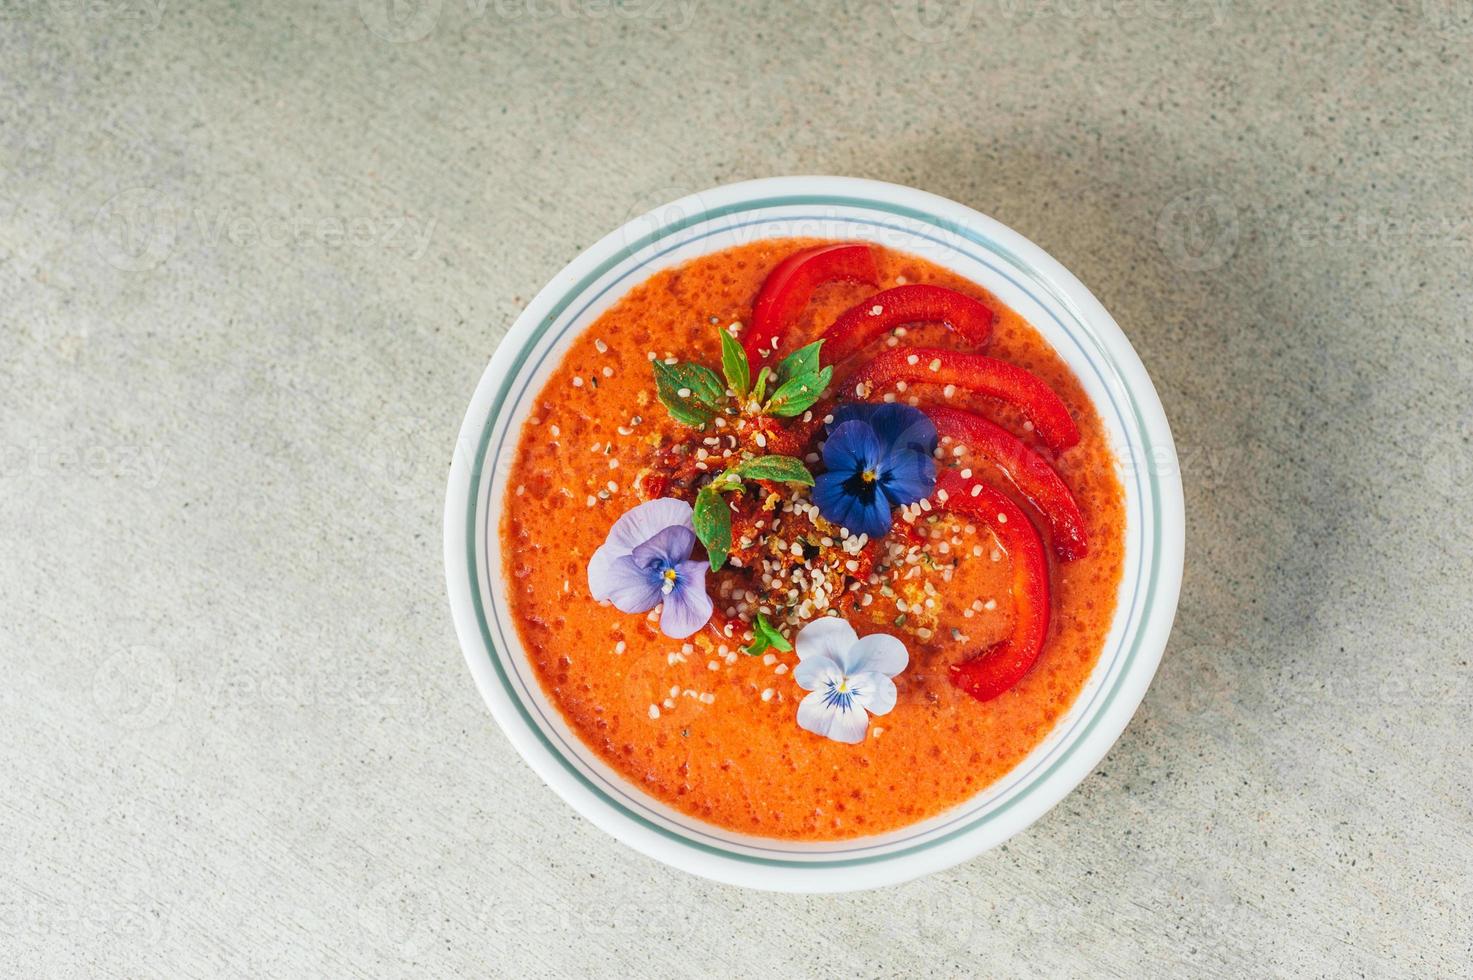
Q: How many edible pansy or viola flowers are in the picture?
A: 3